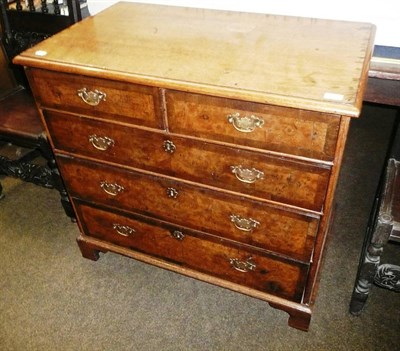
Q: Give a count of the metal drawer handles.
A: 8